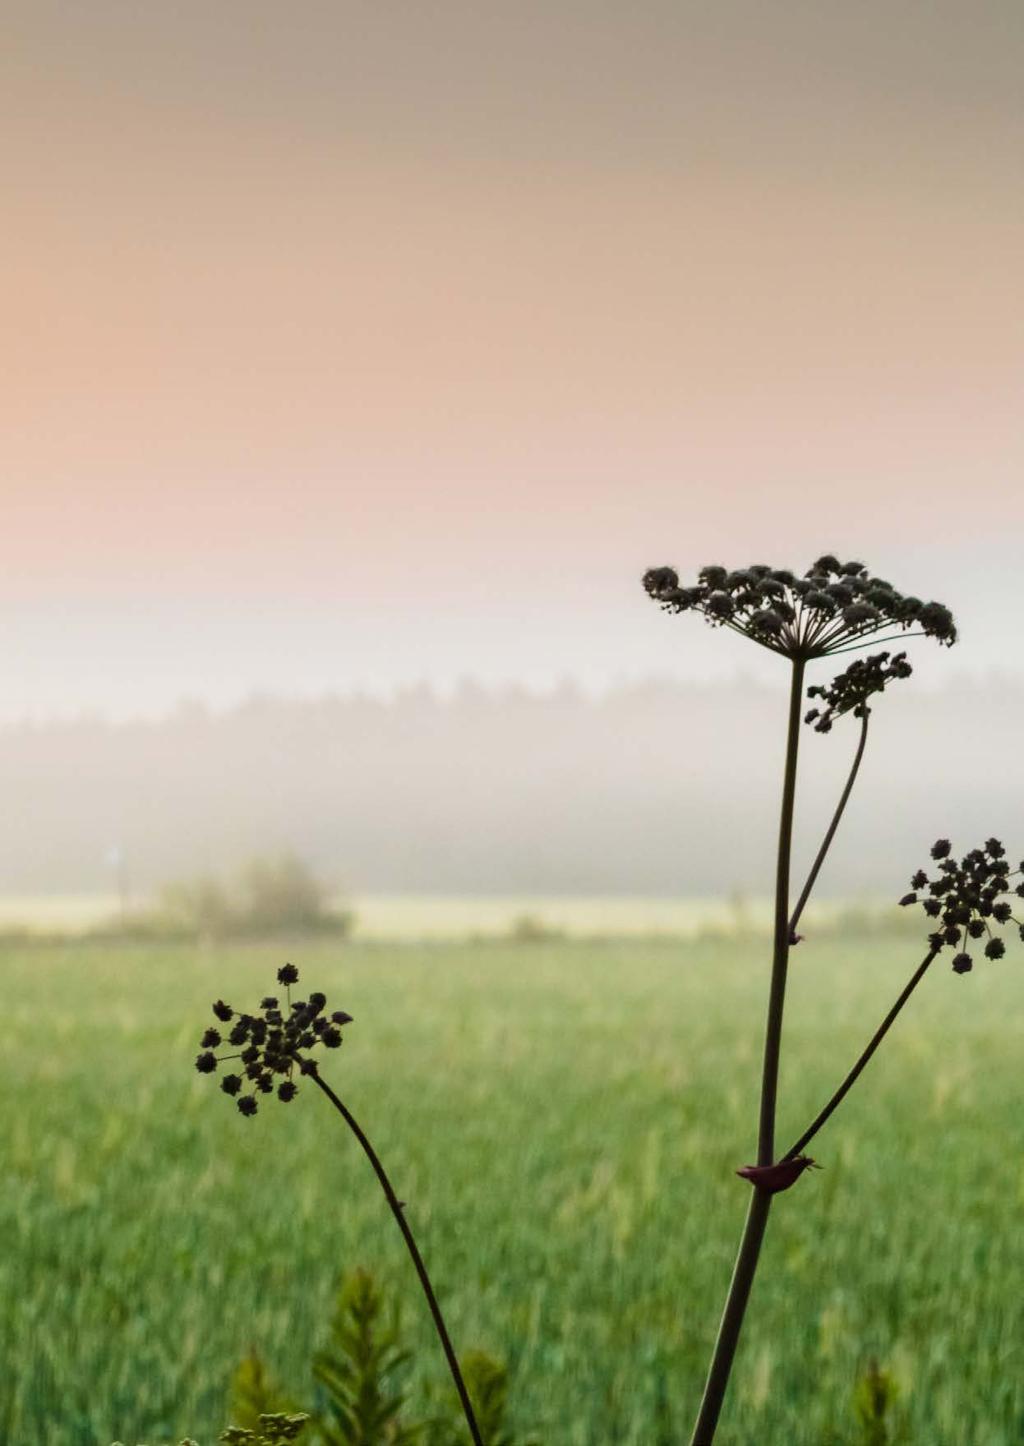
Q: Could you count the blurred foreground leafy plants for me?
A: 4